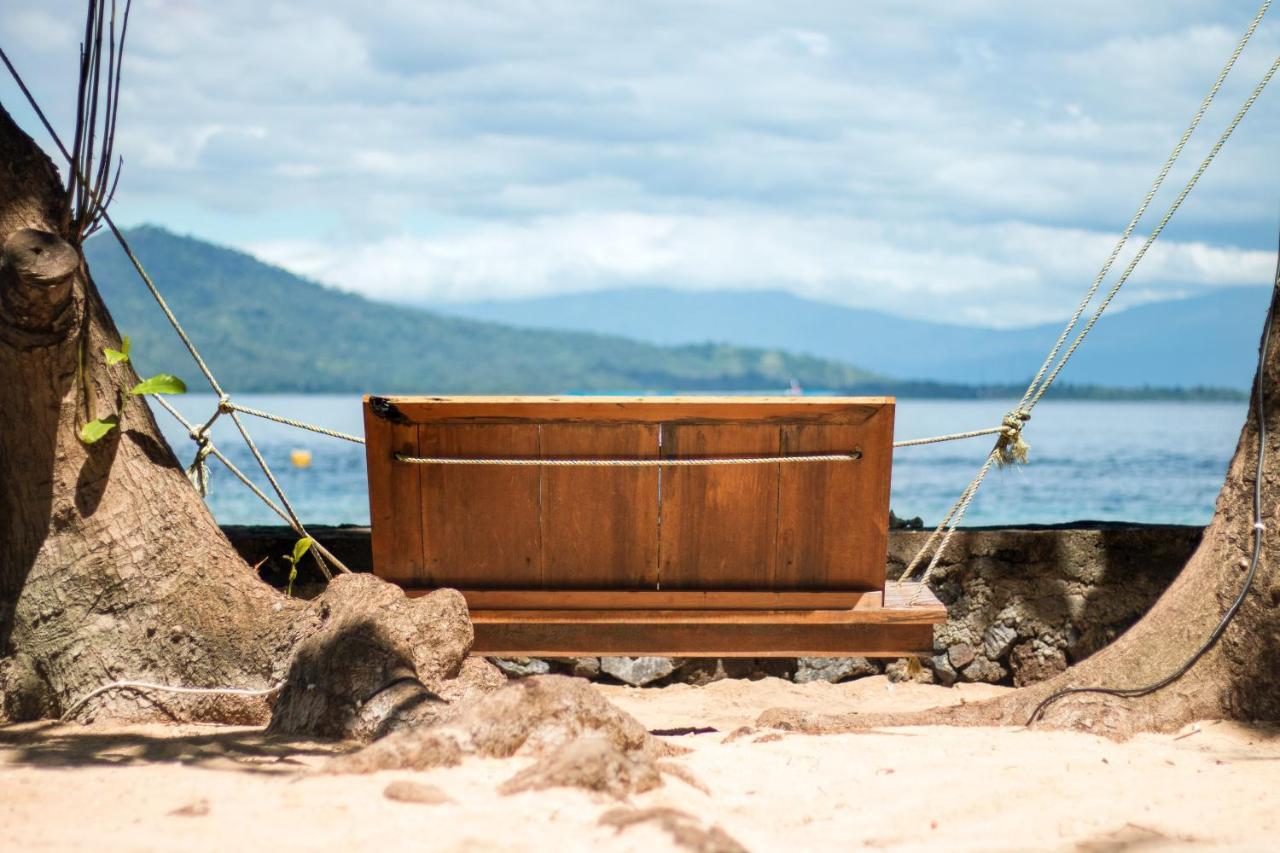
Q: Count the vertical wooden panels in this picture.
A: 5